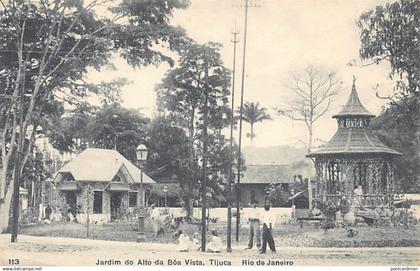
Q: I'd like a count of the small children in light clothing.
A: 3